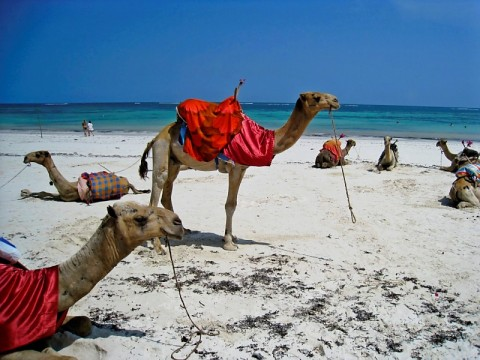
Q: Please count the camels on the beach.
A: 7